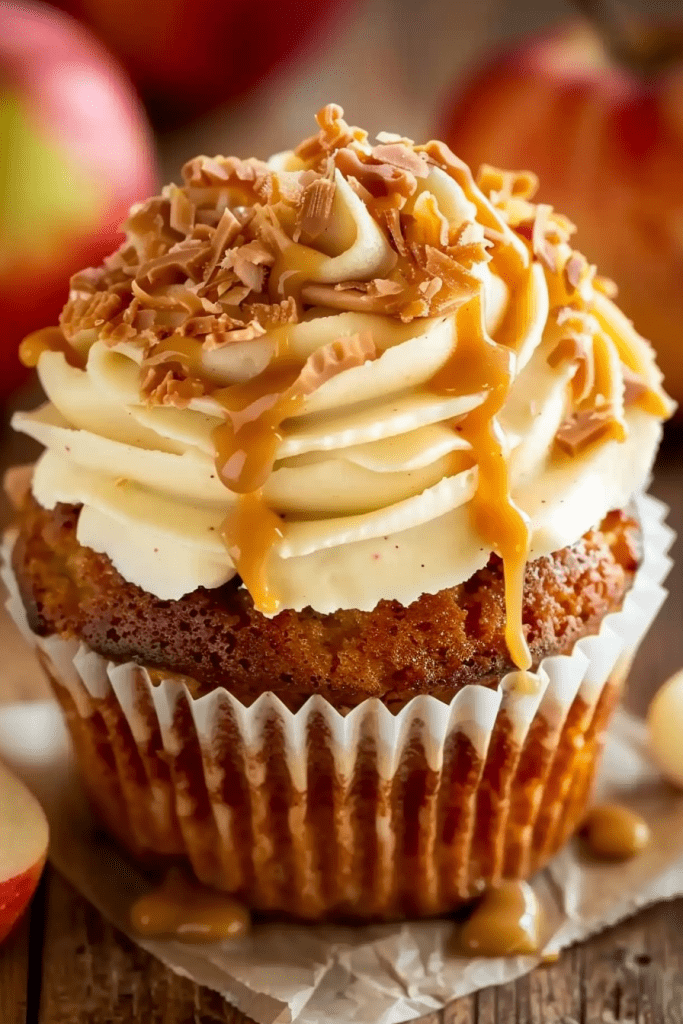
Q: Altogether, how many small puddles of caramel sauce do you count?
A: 3